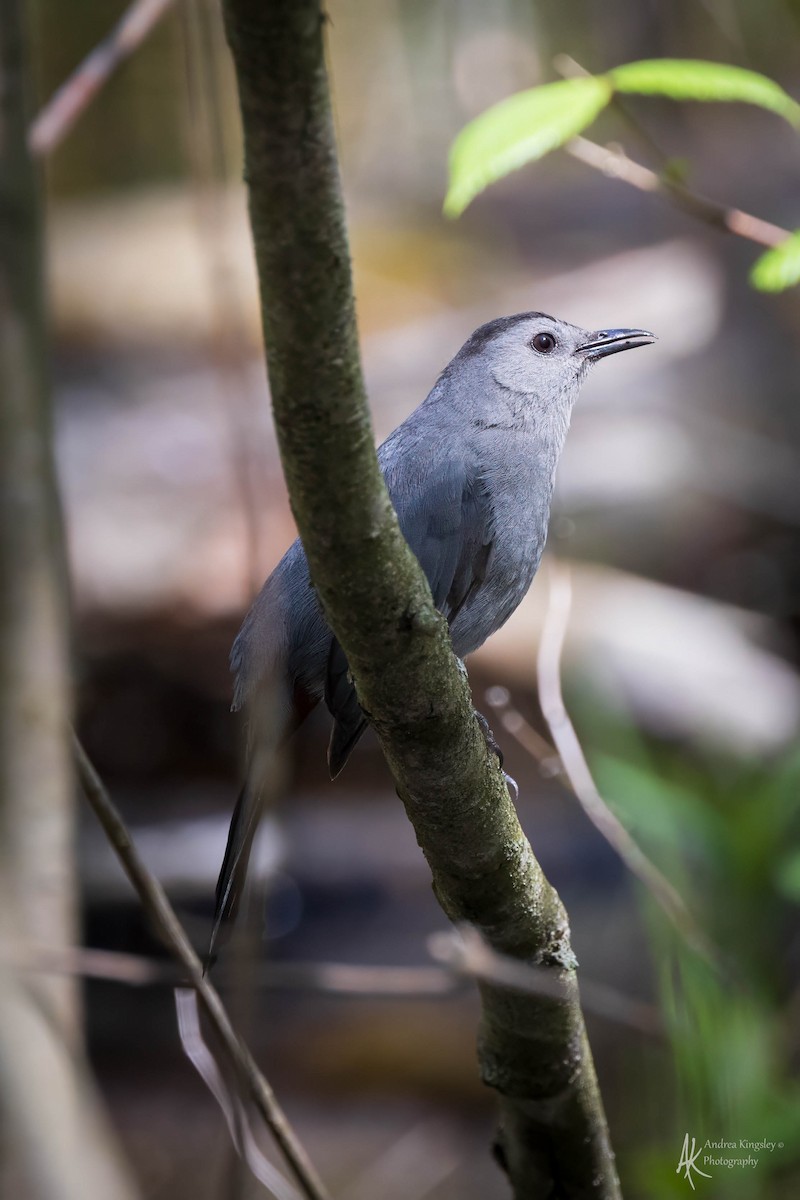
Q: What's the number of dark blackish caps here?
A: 1